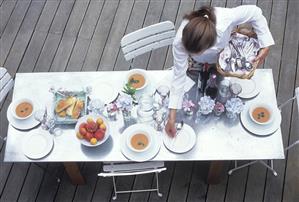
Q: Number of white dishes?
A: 13